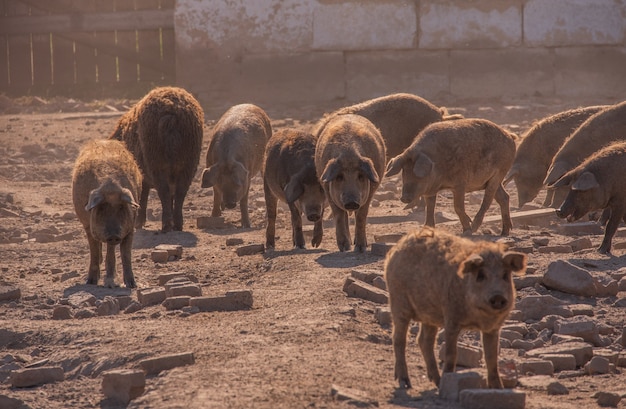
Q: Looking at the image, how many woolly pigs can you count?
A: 11